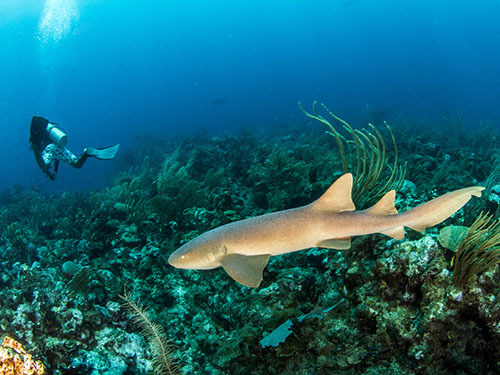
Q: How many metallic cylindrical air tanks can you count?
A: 1